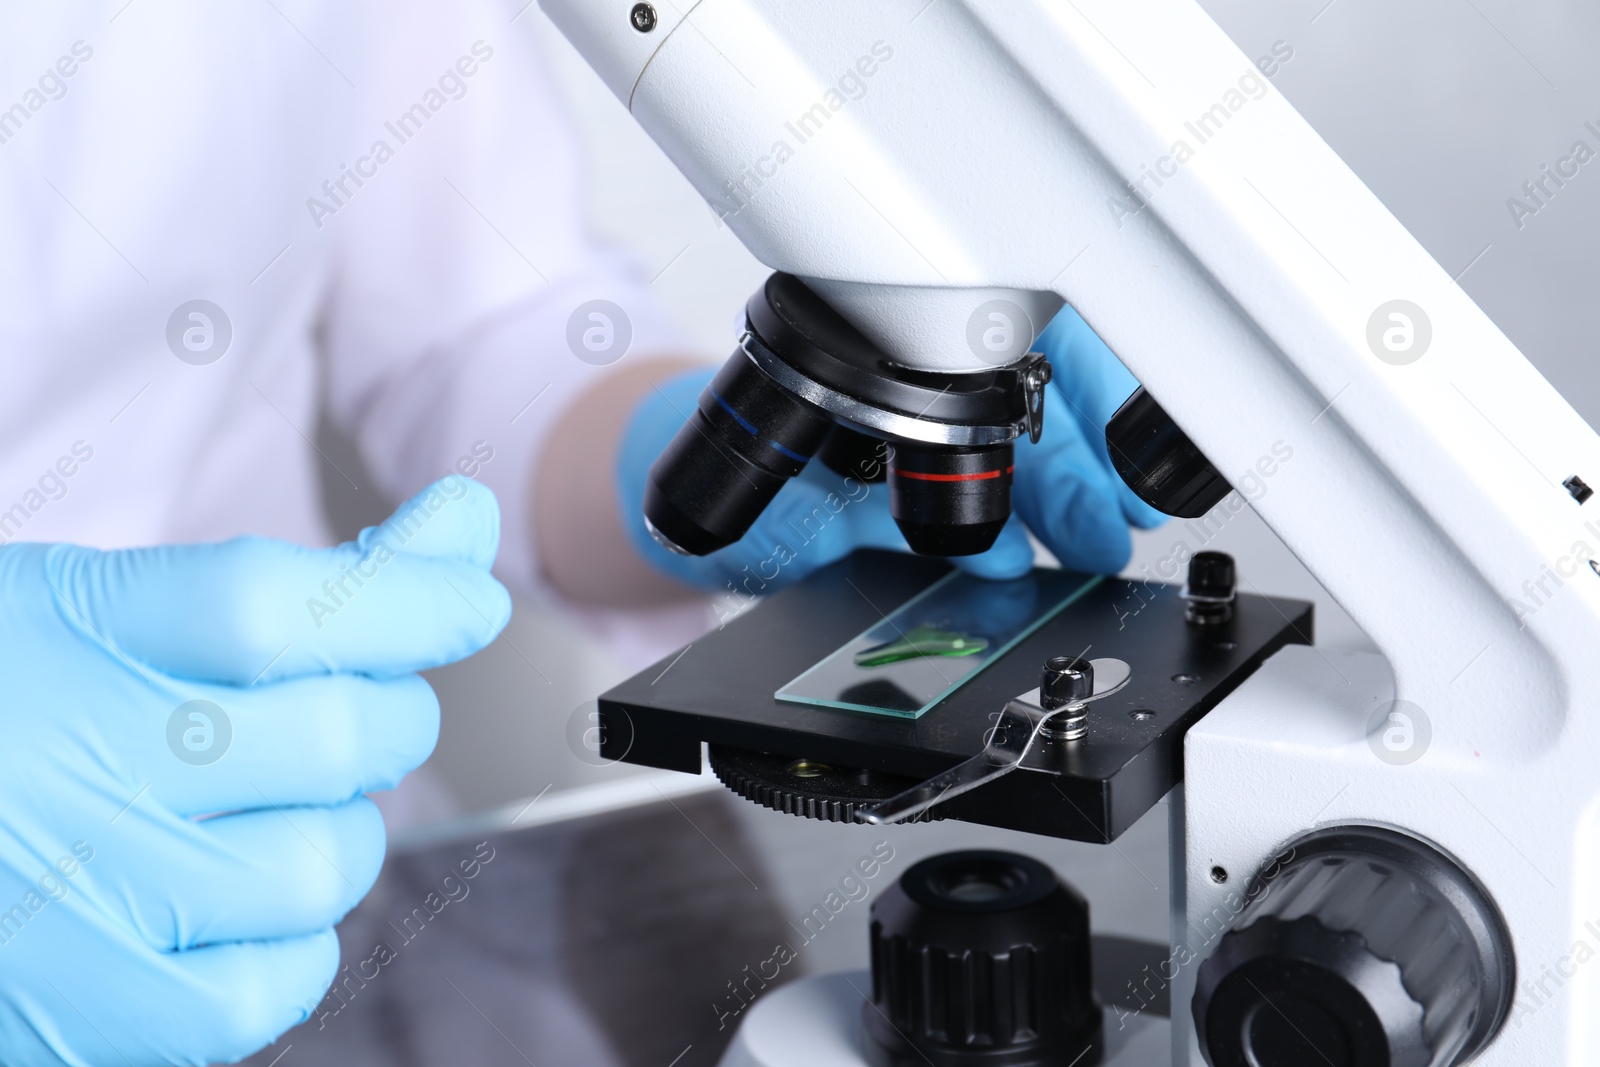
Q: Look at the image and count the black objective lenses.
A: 3